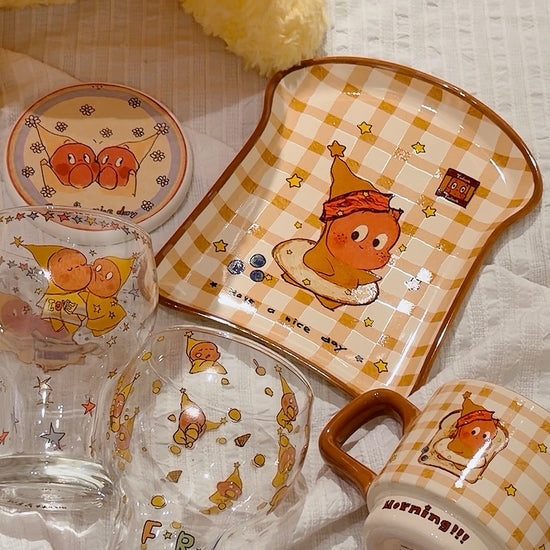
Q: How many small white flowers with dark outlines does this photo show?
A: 13